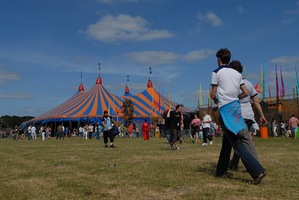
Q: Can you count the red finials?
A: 4